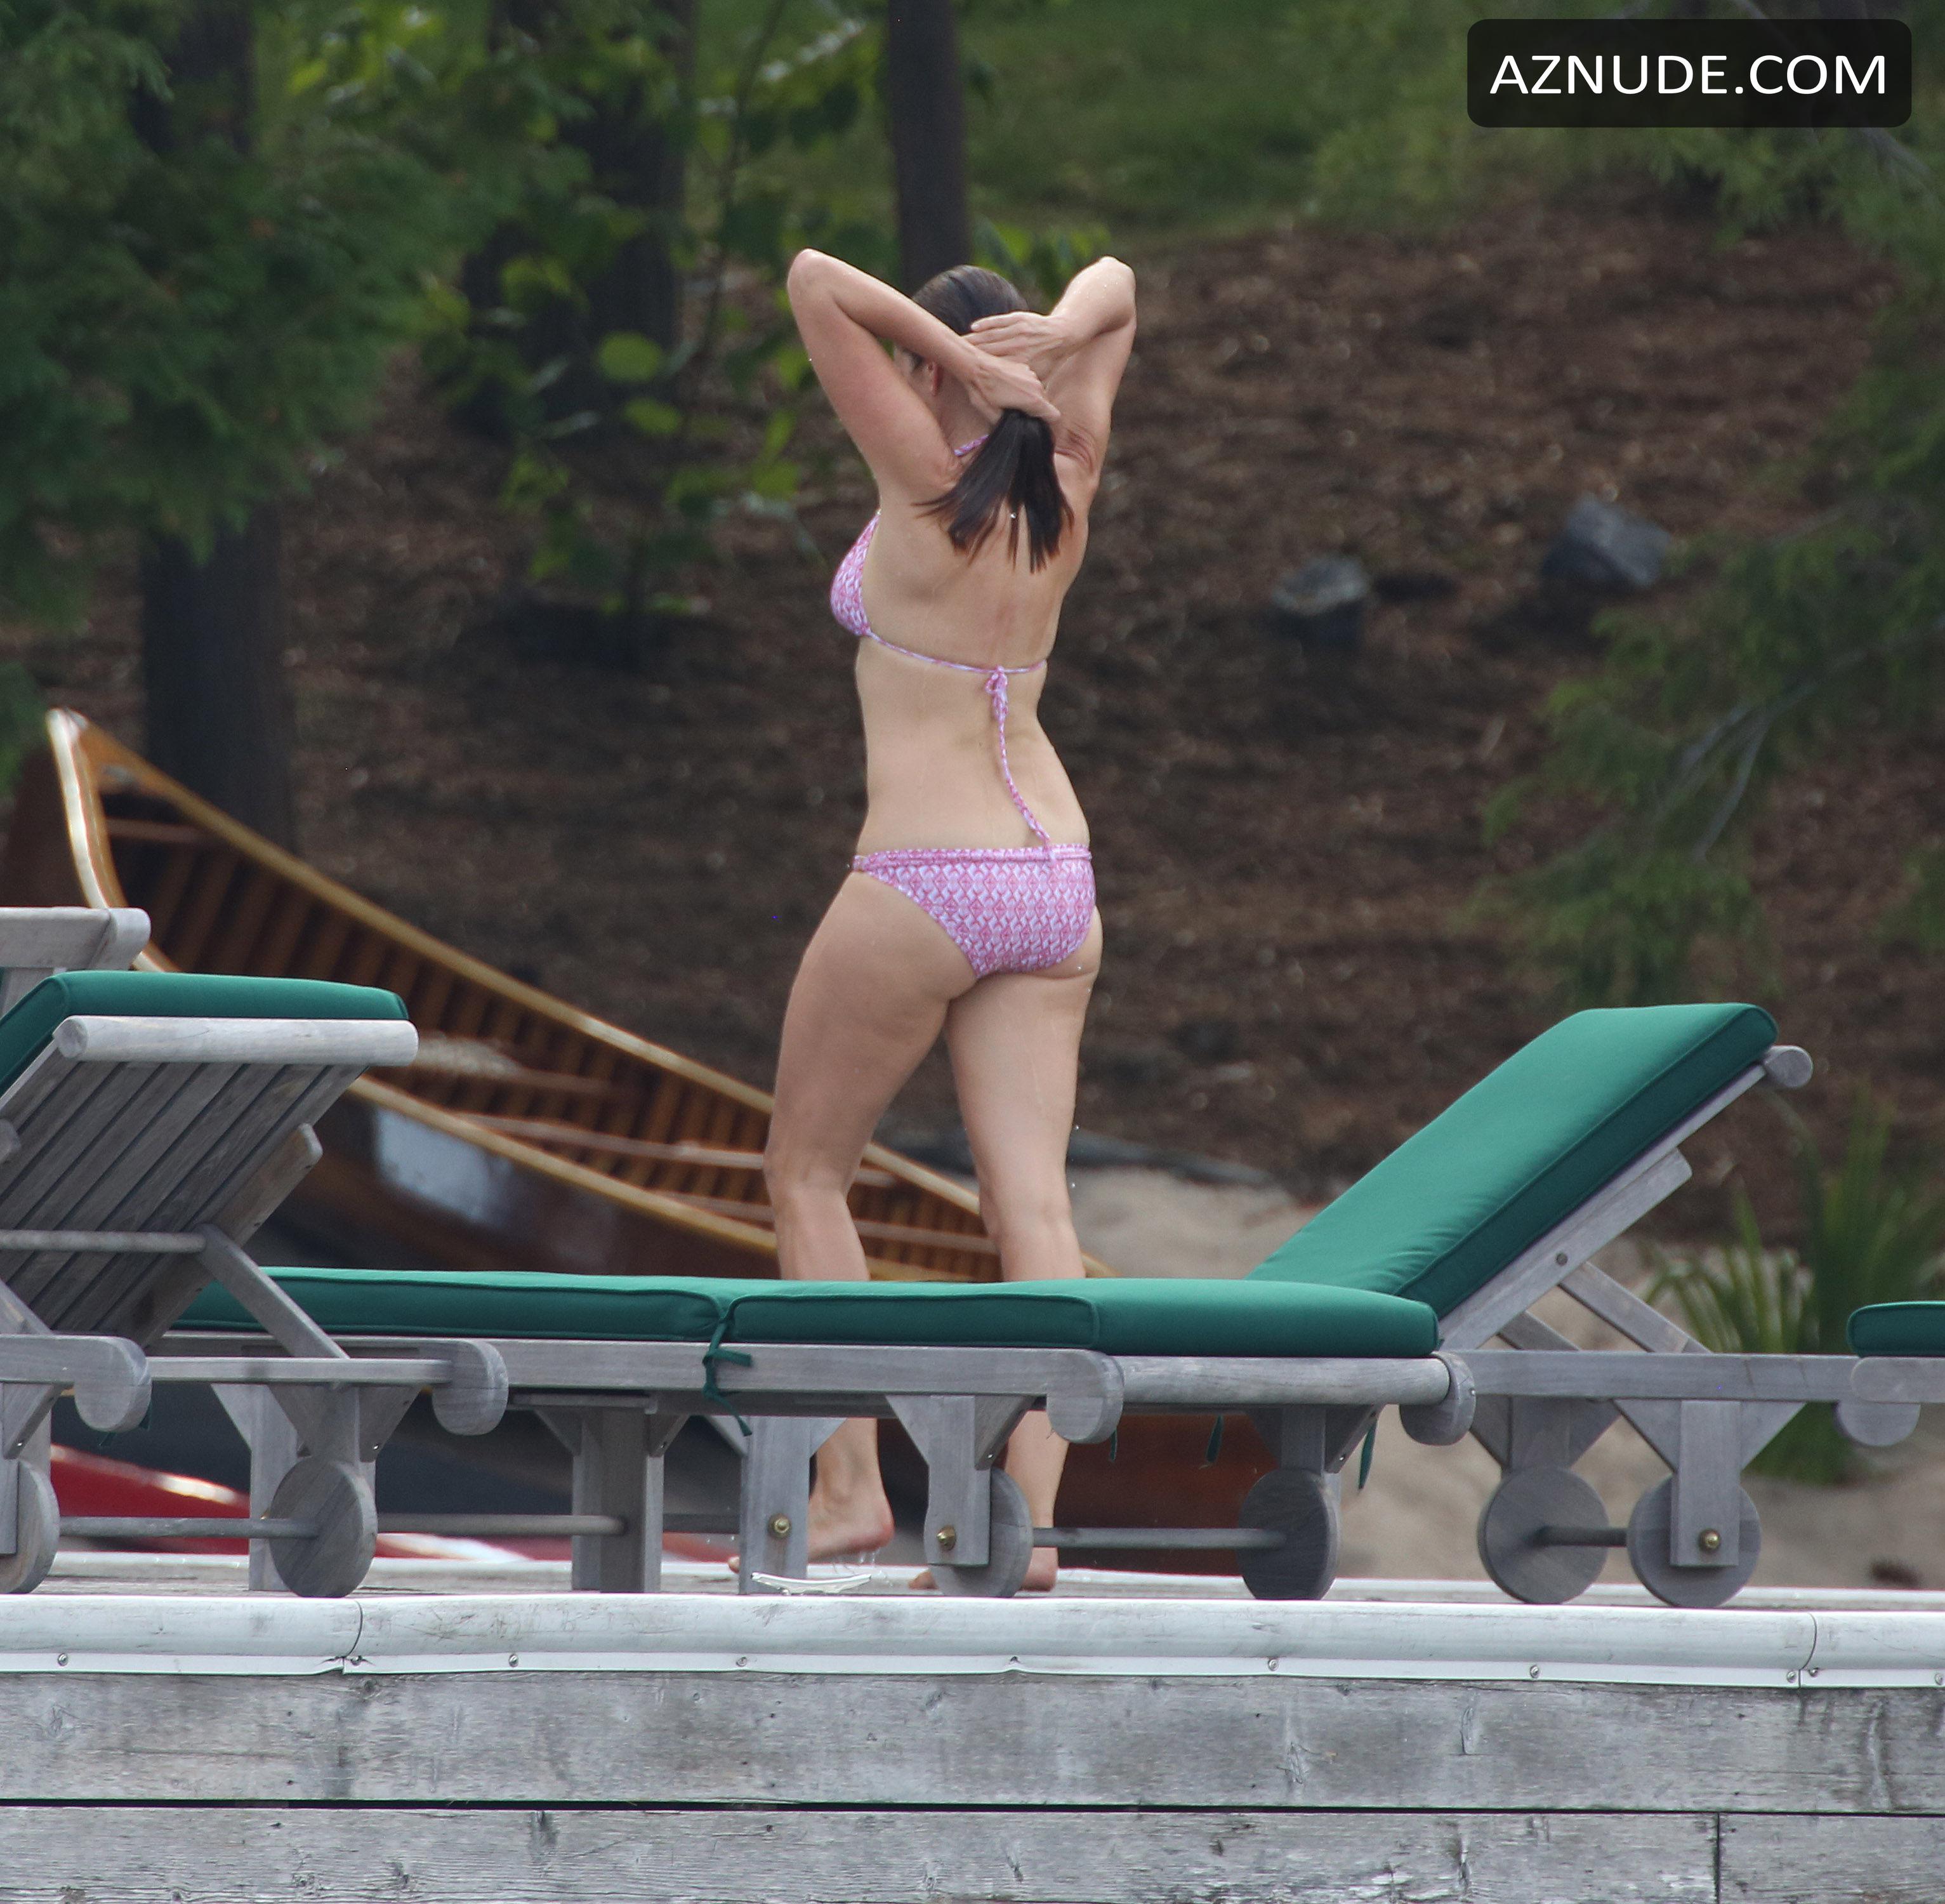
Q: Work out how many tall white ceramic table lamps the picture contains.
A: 0